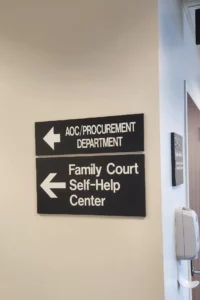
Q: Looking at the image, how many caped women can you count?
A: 0